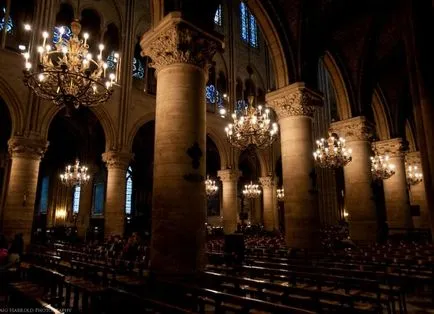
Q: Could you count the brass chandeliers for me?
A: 9